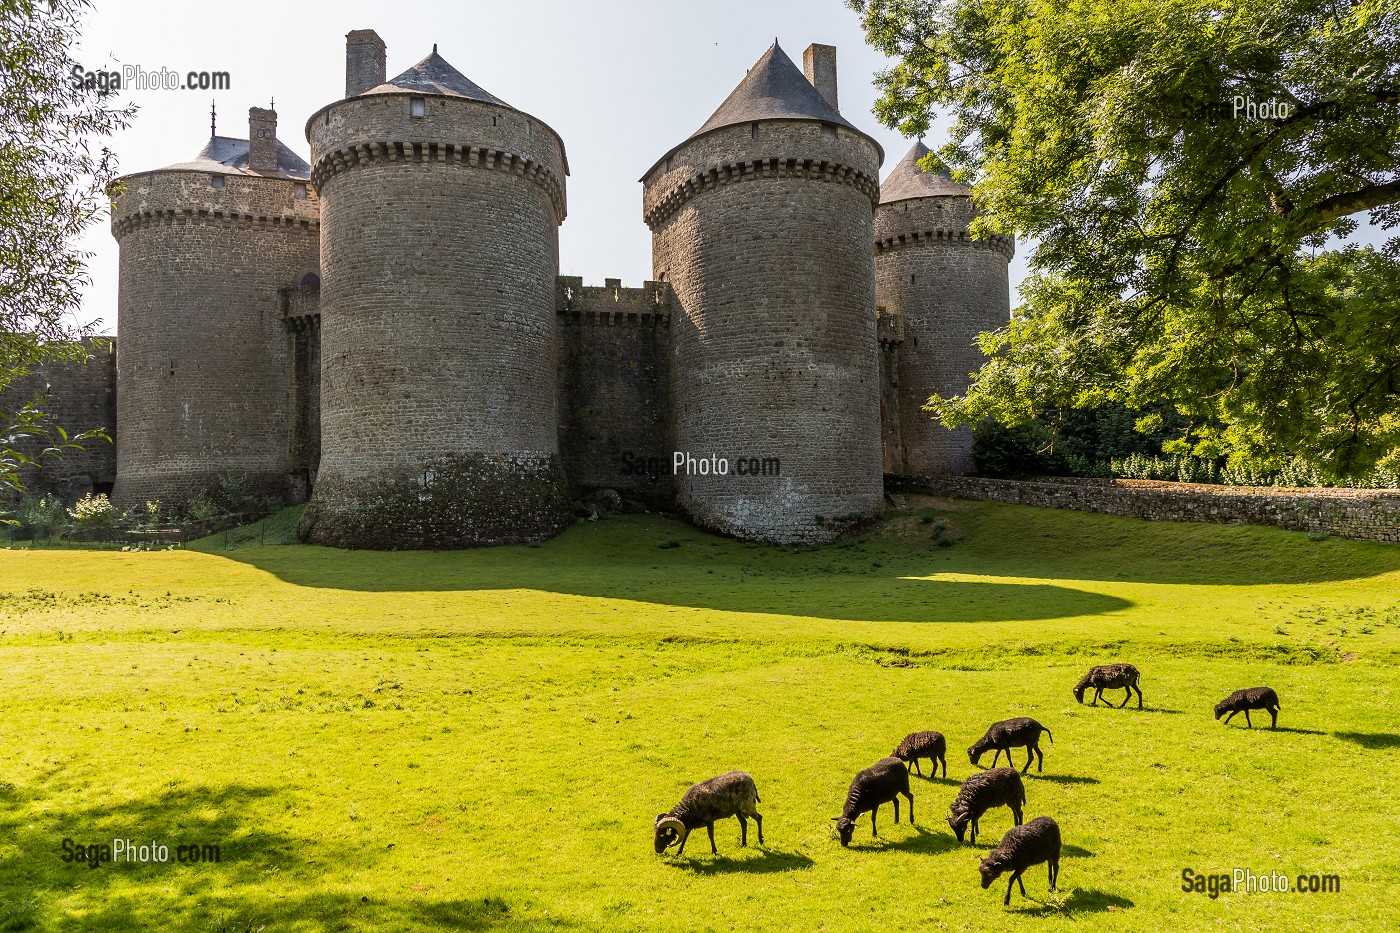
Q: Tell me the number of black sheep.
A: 8